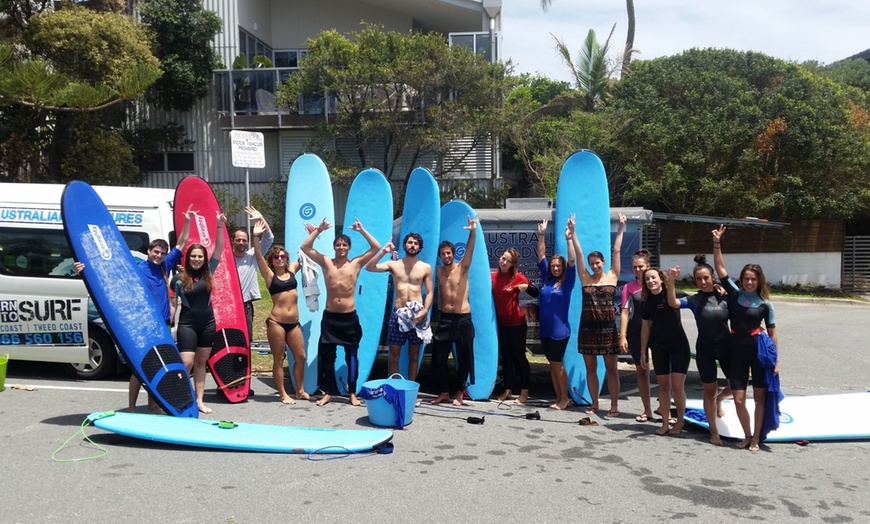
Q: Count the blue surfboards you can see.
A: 7